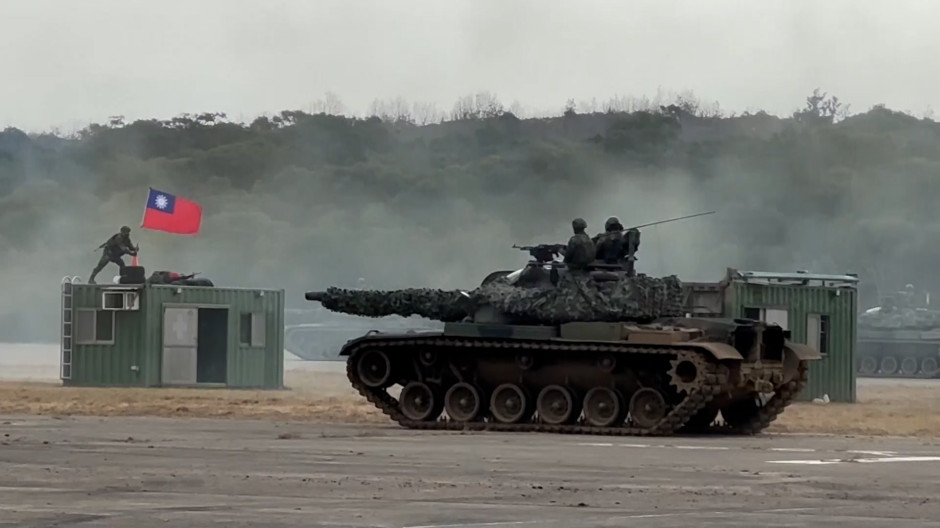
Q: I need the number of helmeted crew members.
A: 2